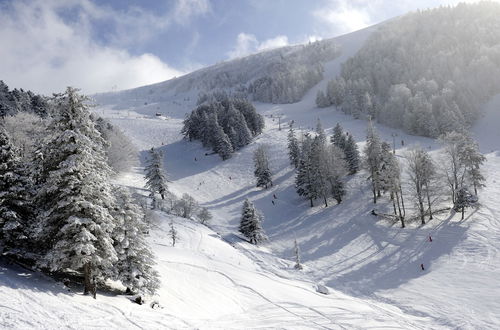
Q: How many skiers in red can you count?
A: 2